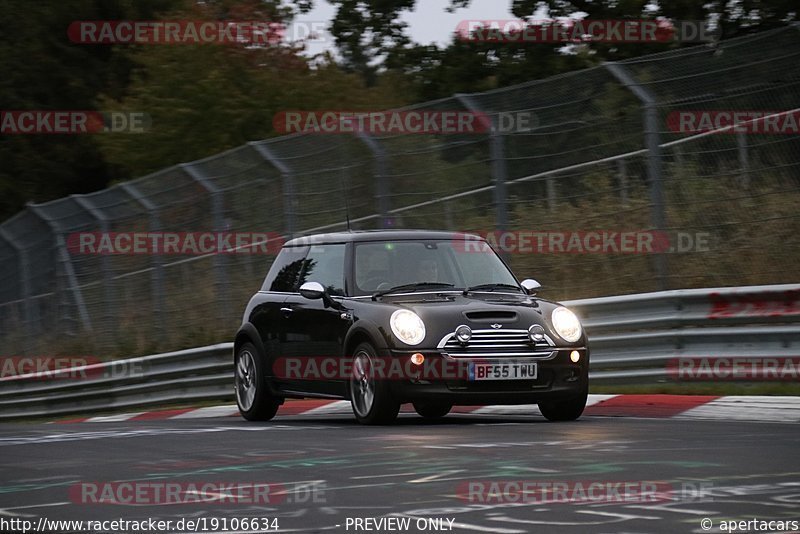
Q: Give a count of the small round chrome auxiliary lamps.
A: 2